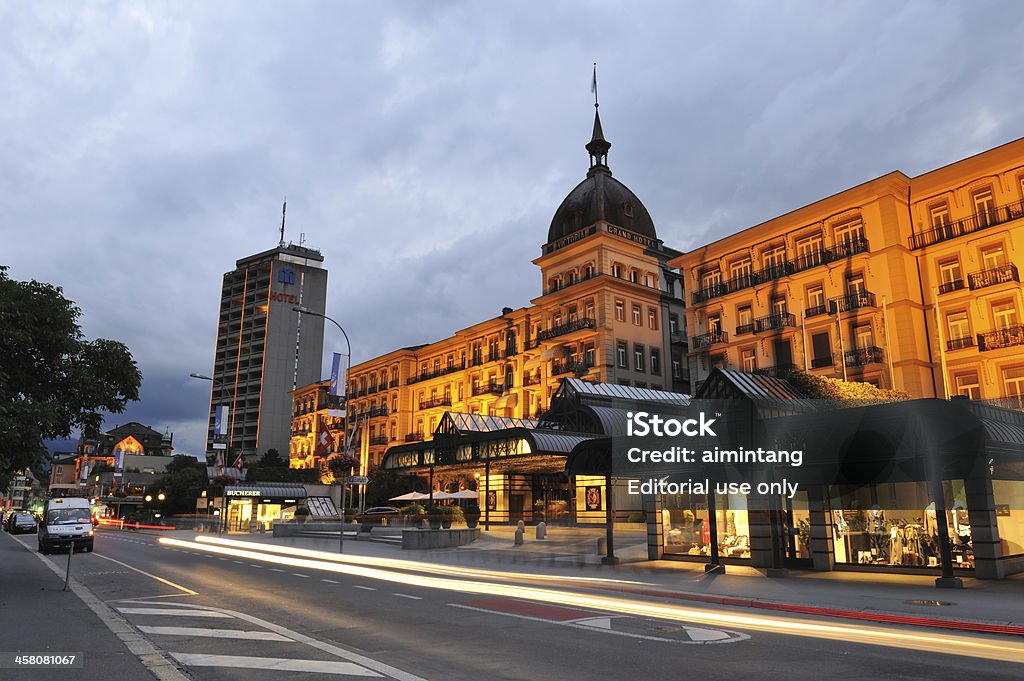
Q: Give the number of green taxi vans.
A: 0